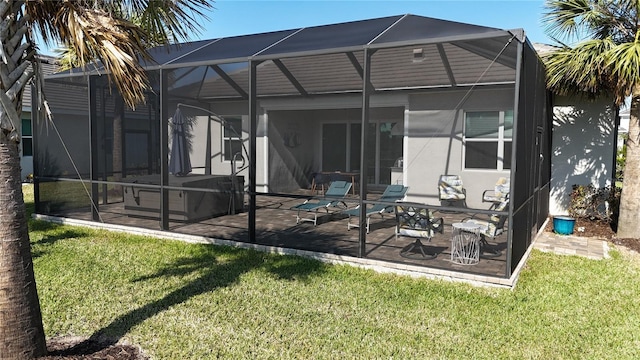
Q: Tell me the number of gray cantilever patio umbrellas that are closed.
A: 1